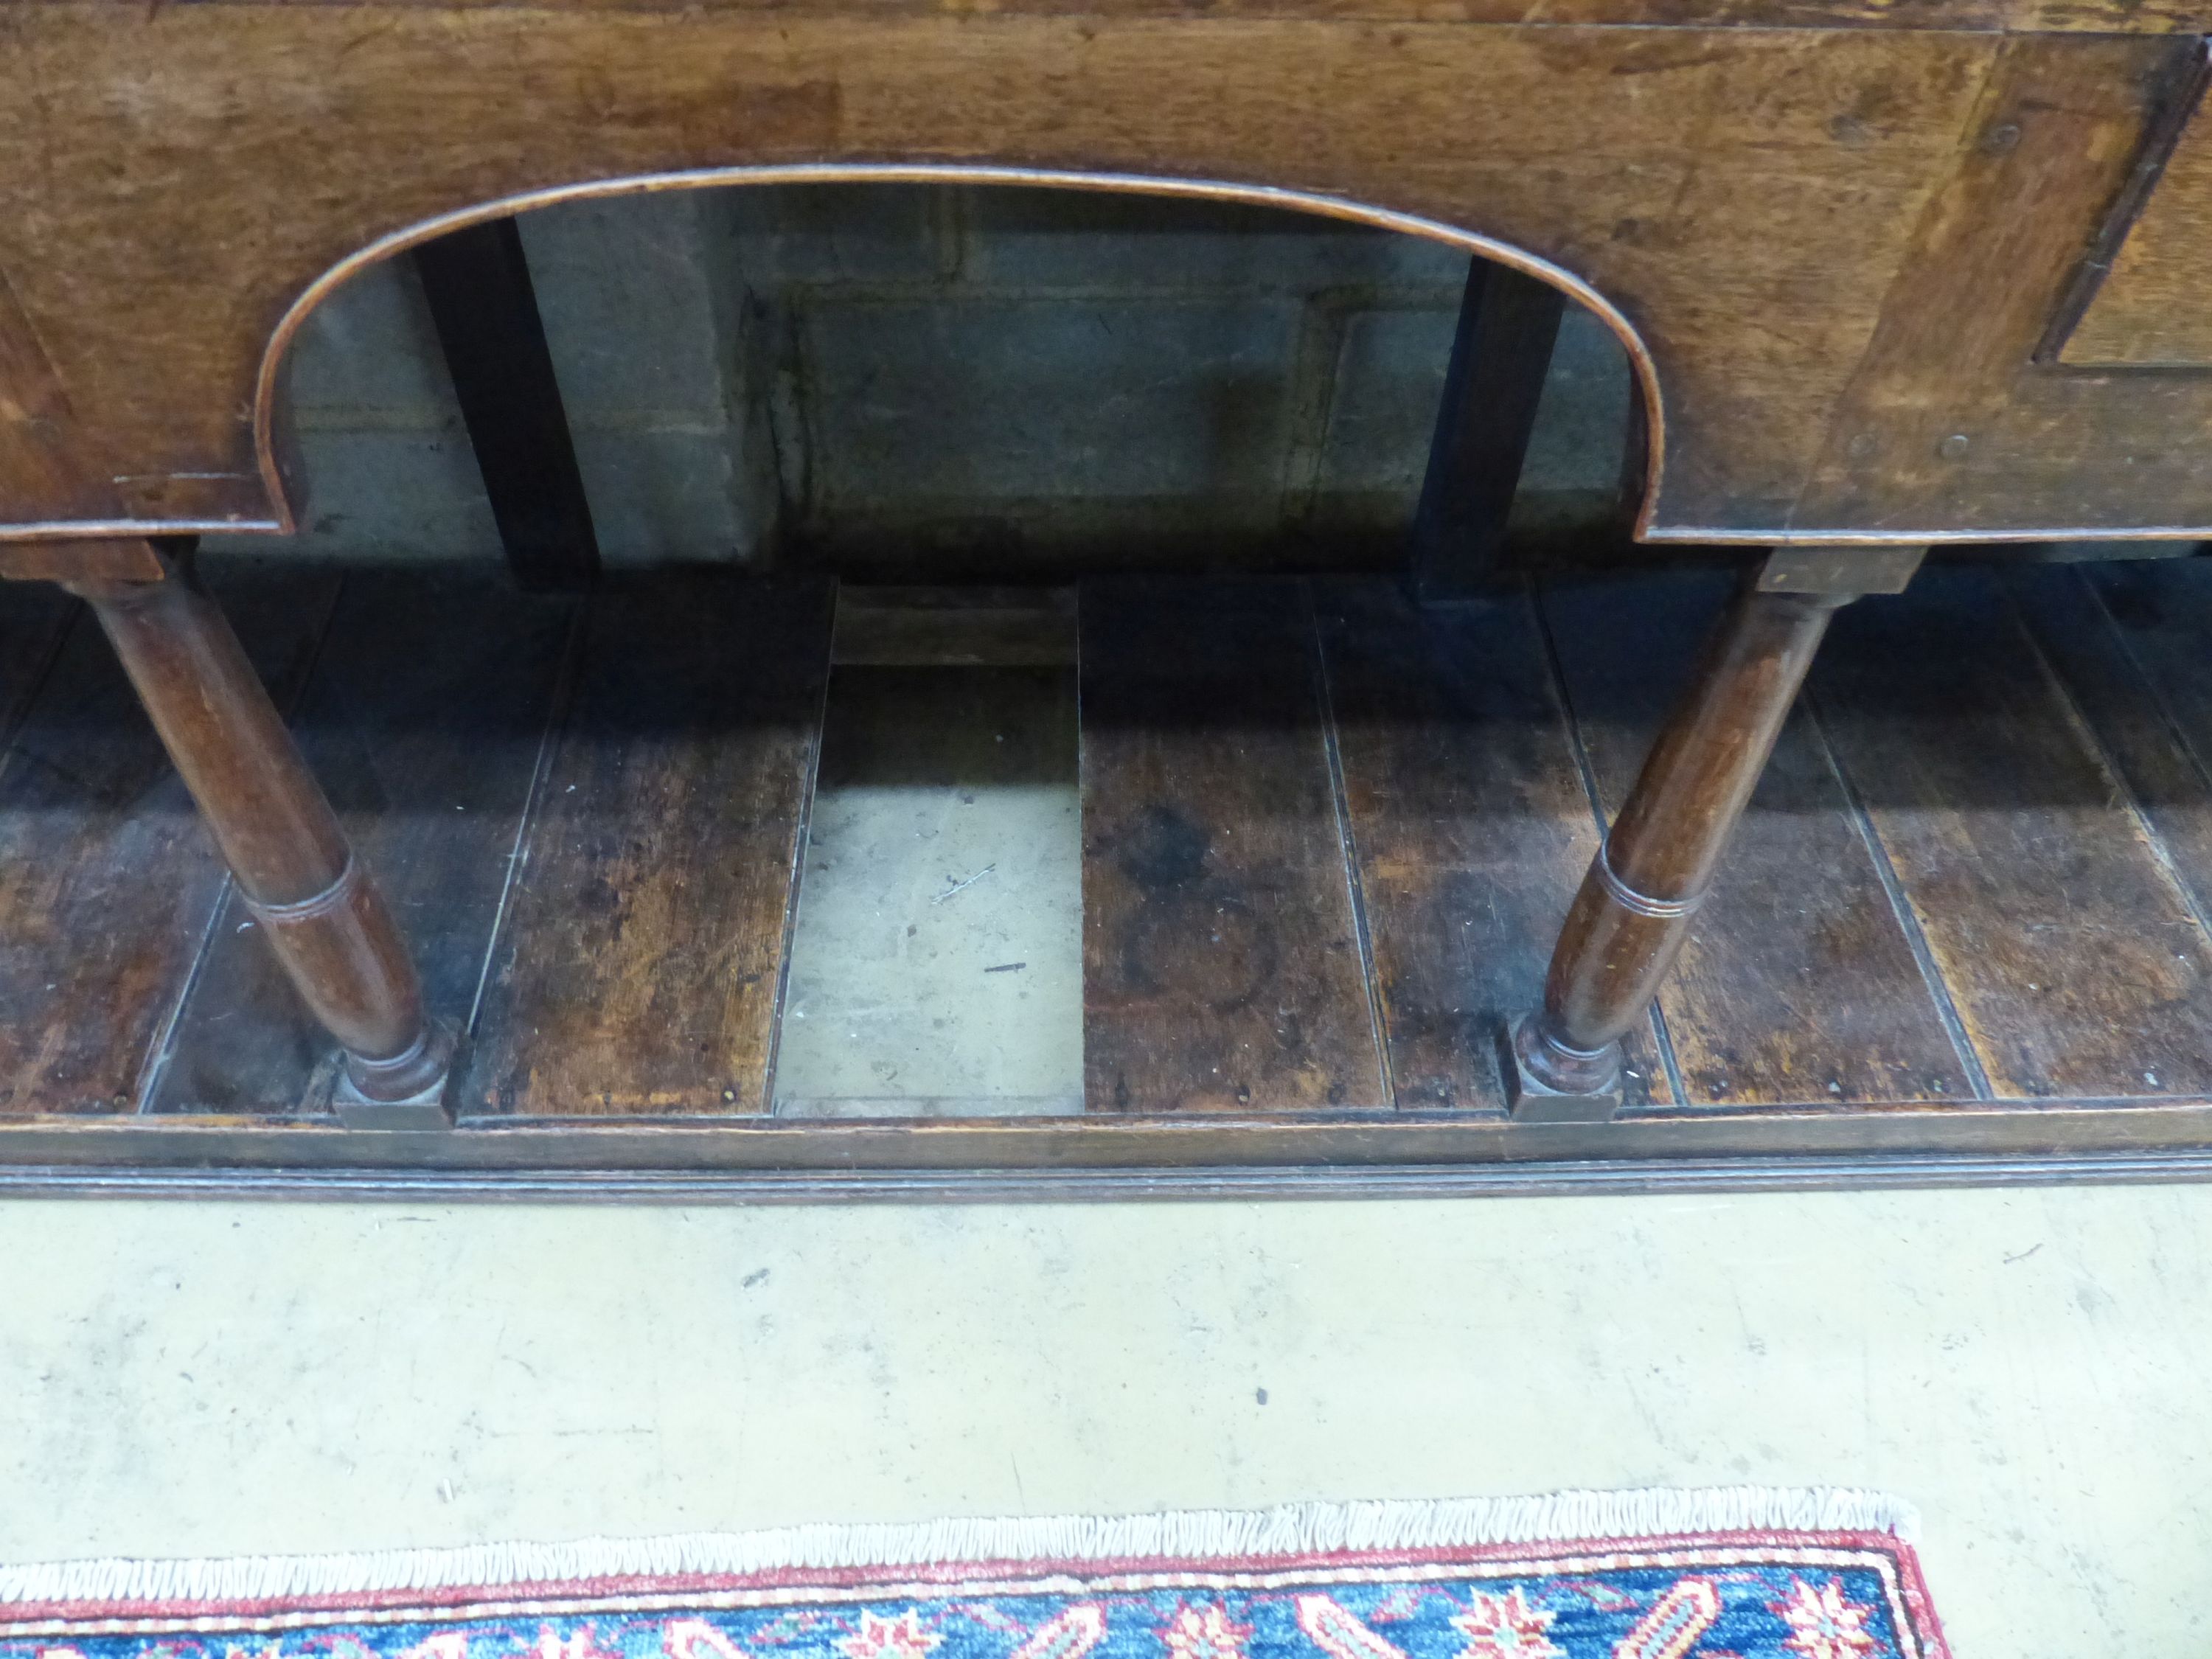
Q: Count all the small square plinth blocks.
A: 2